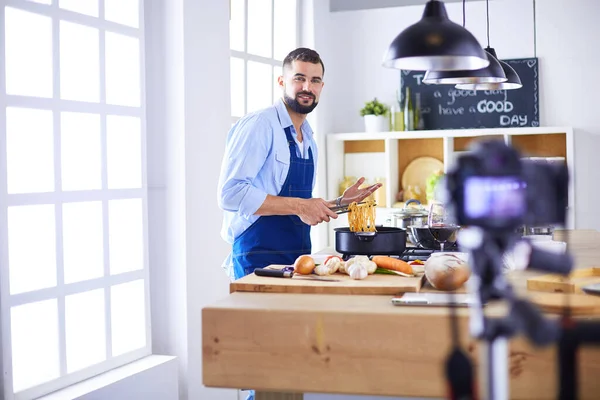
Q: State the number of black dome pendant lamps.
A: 3